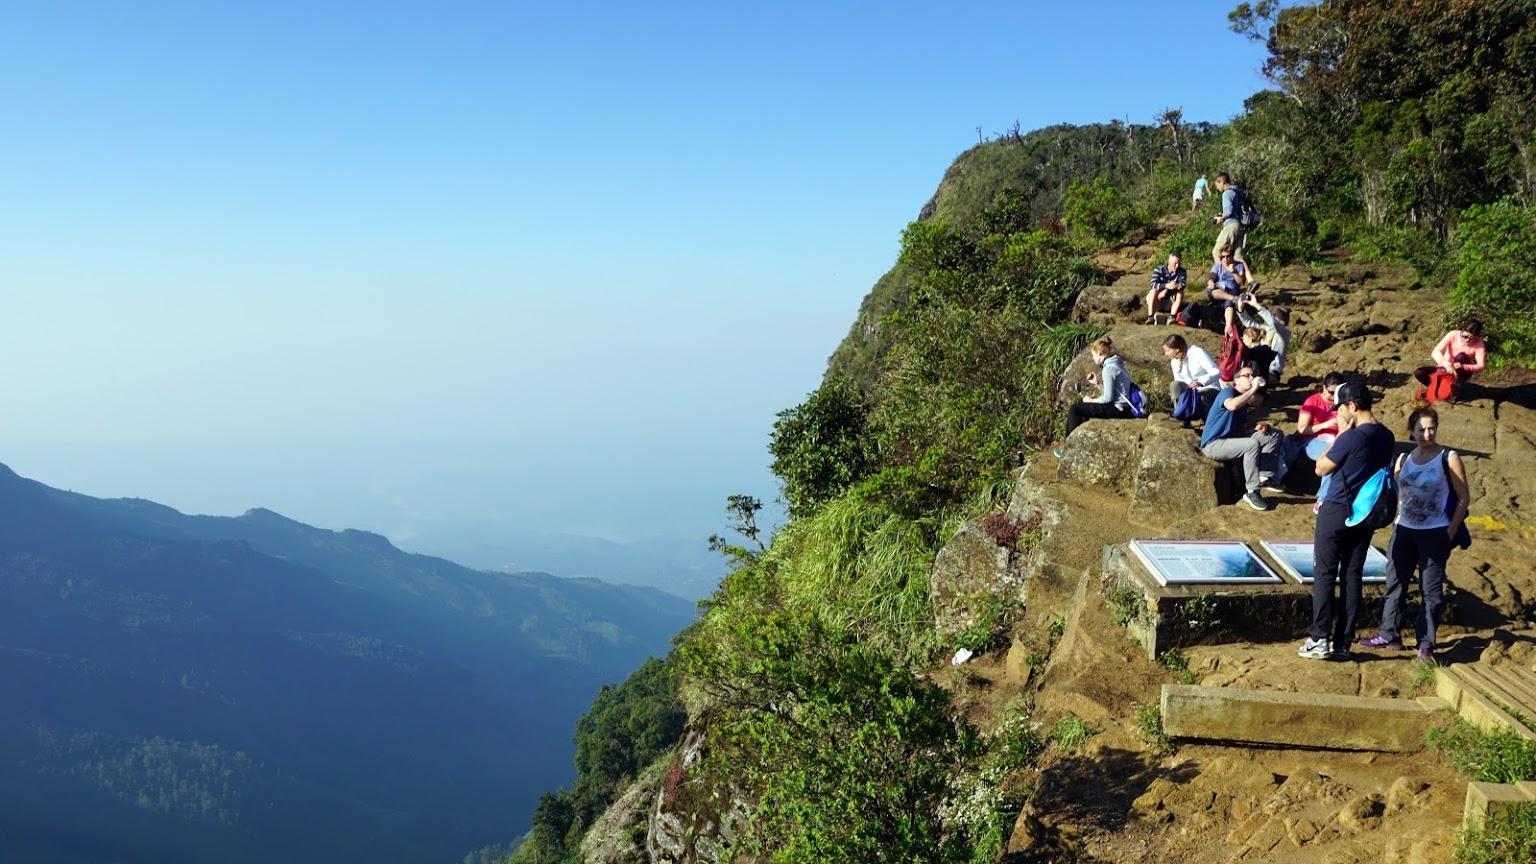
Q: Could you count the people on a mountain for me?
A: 13